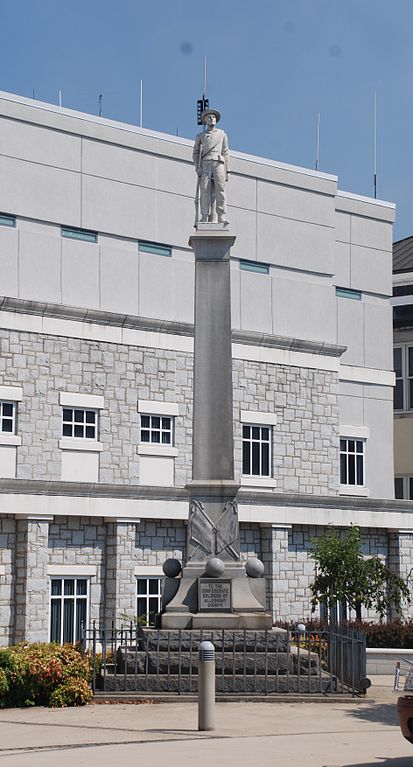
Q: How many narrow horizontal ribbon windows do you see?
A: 5